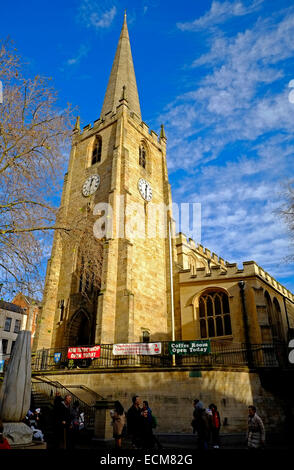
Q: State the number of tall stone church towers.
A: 1